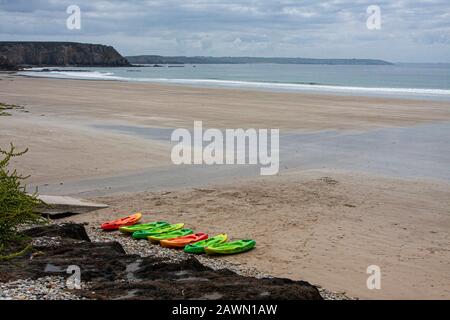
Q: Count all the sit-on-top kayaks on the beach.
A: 7